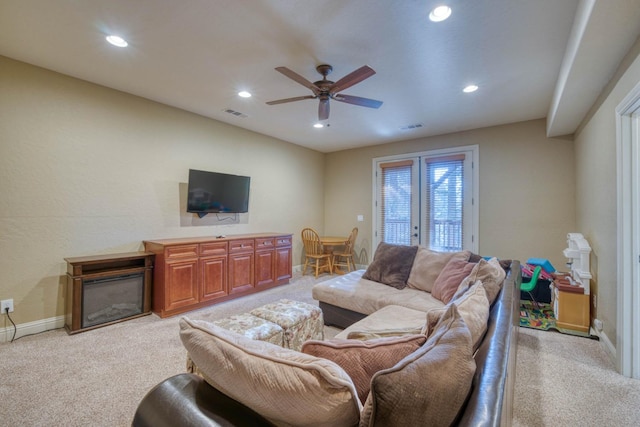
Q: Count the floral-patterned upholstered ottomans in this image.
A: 2